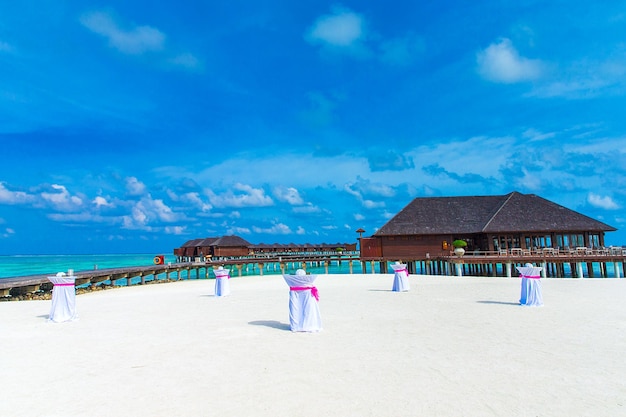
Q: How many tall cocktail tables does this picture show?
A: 5